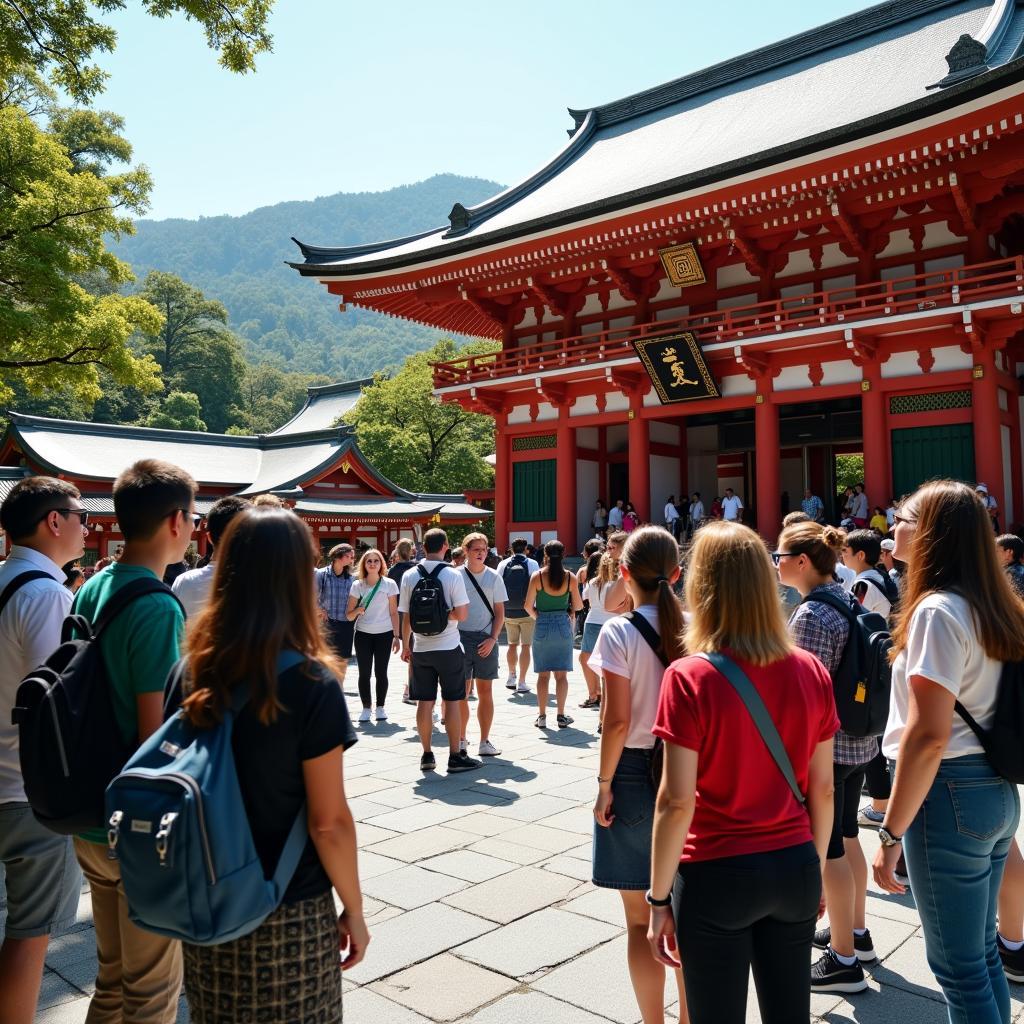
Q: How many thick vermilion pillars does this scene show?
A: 6